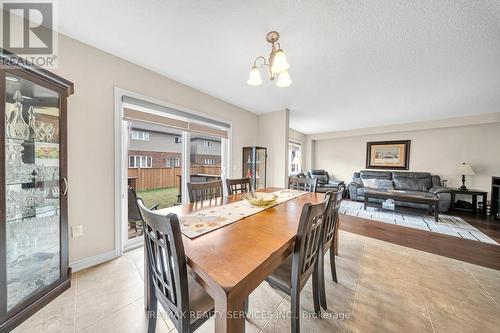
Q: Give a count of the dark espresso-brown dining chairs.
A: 6